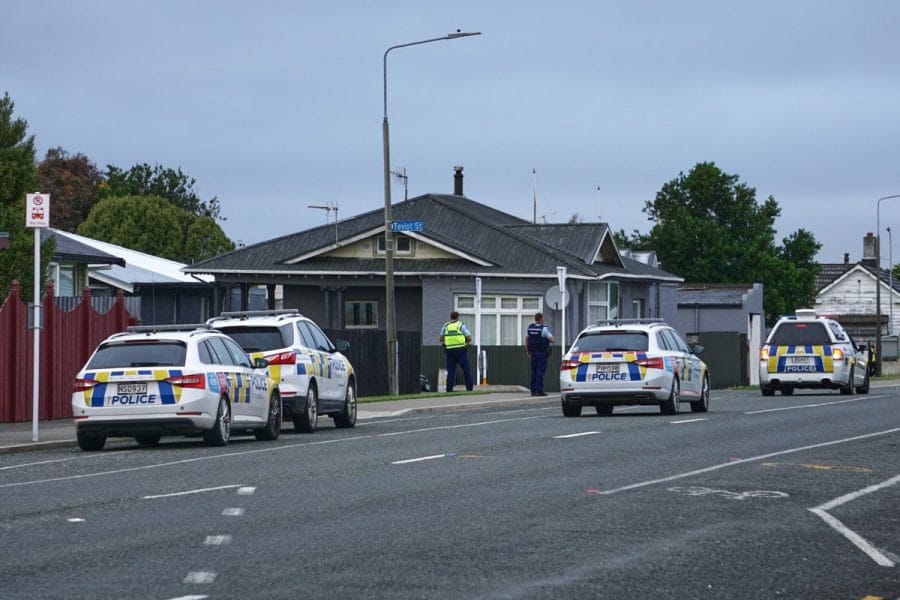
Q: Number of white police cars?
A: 4